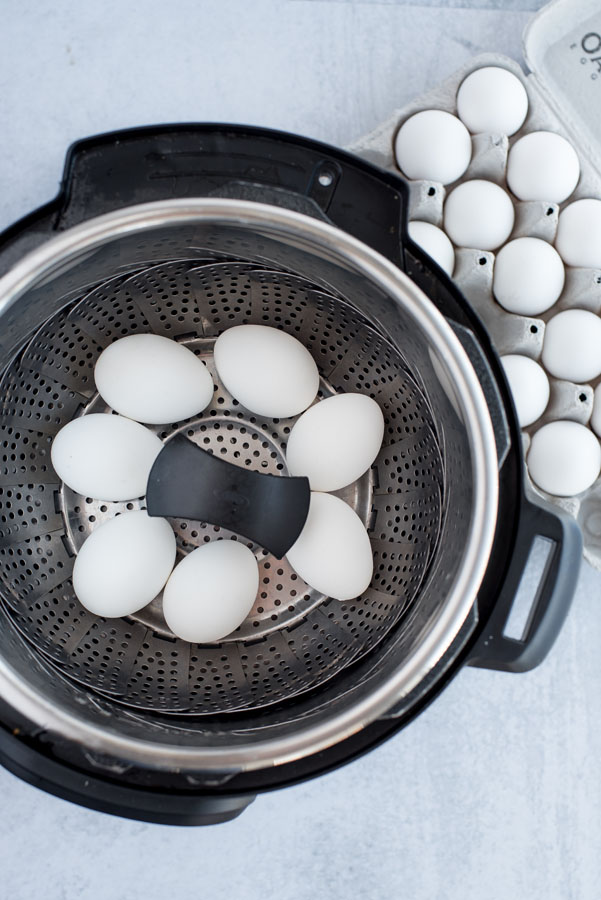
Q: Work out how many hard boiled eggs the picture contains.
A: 7